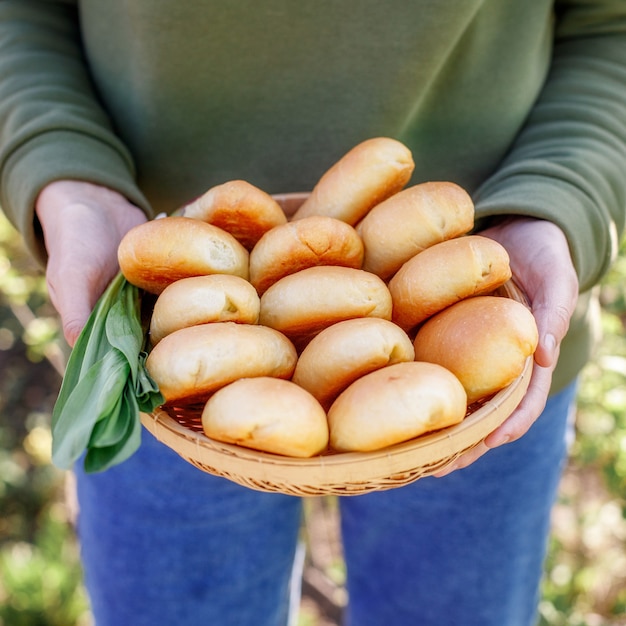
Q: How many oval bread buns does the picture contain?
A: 13